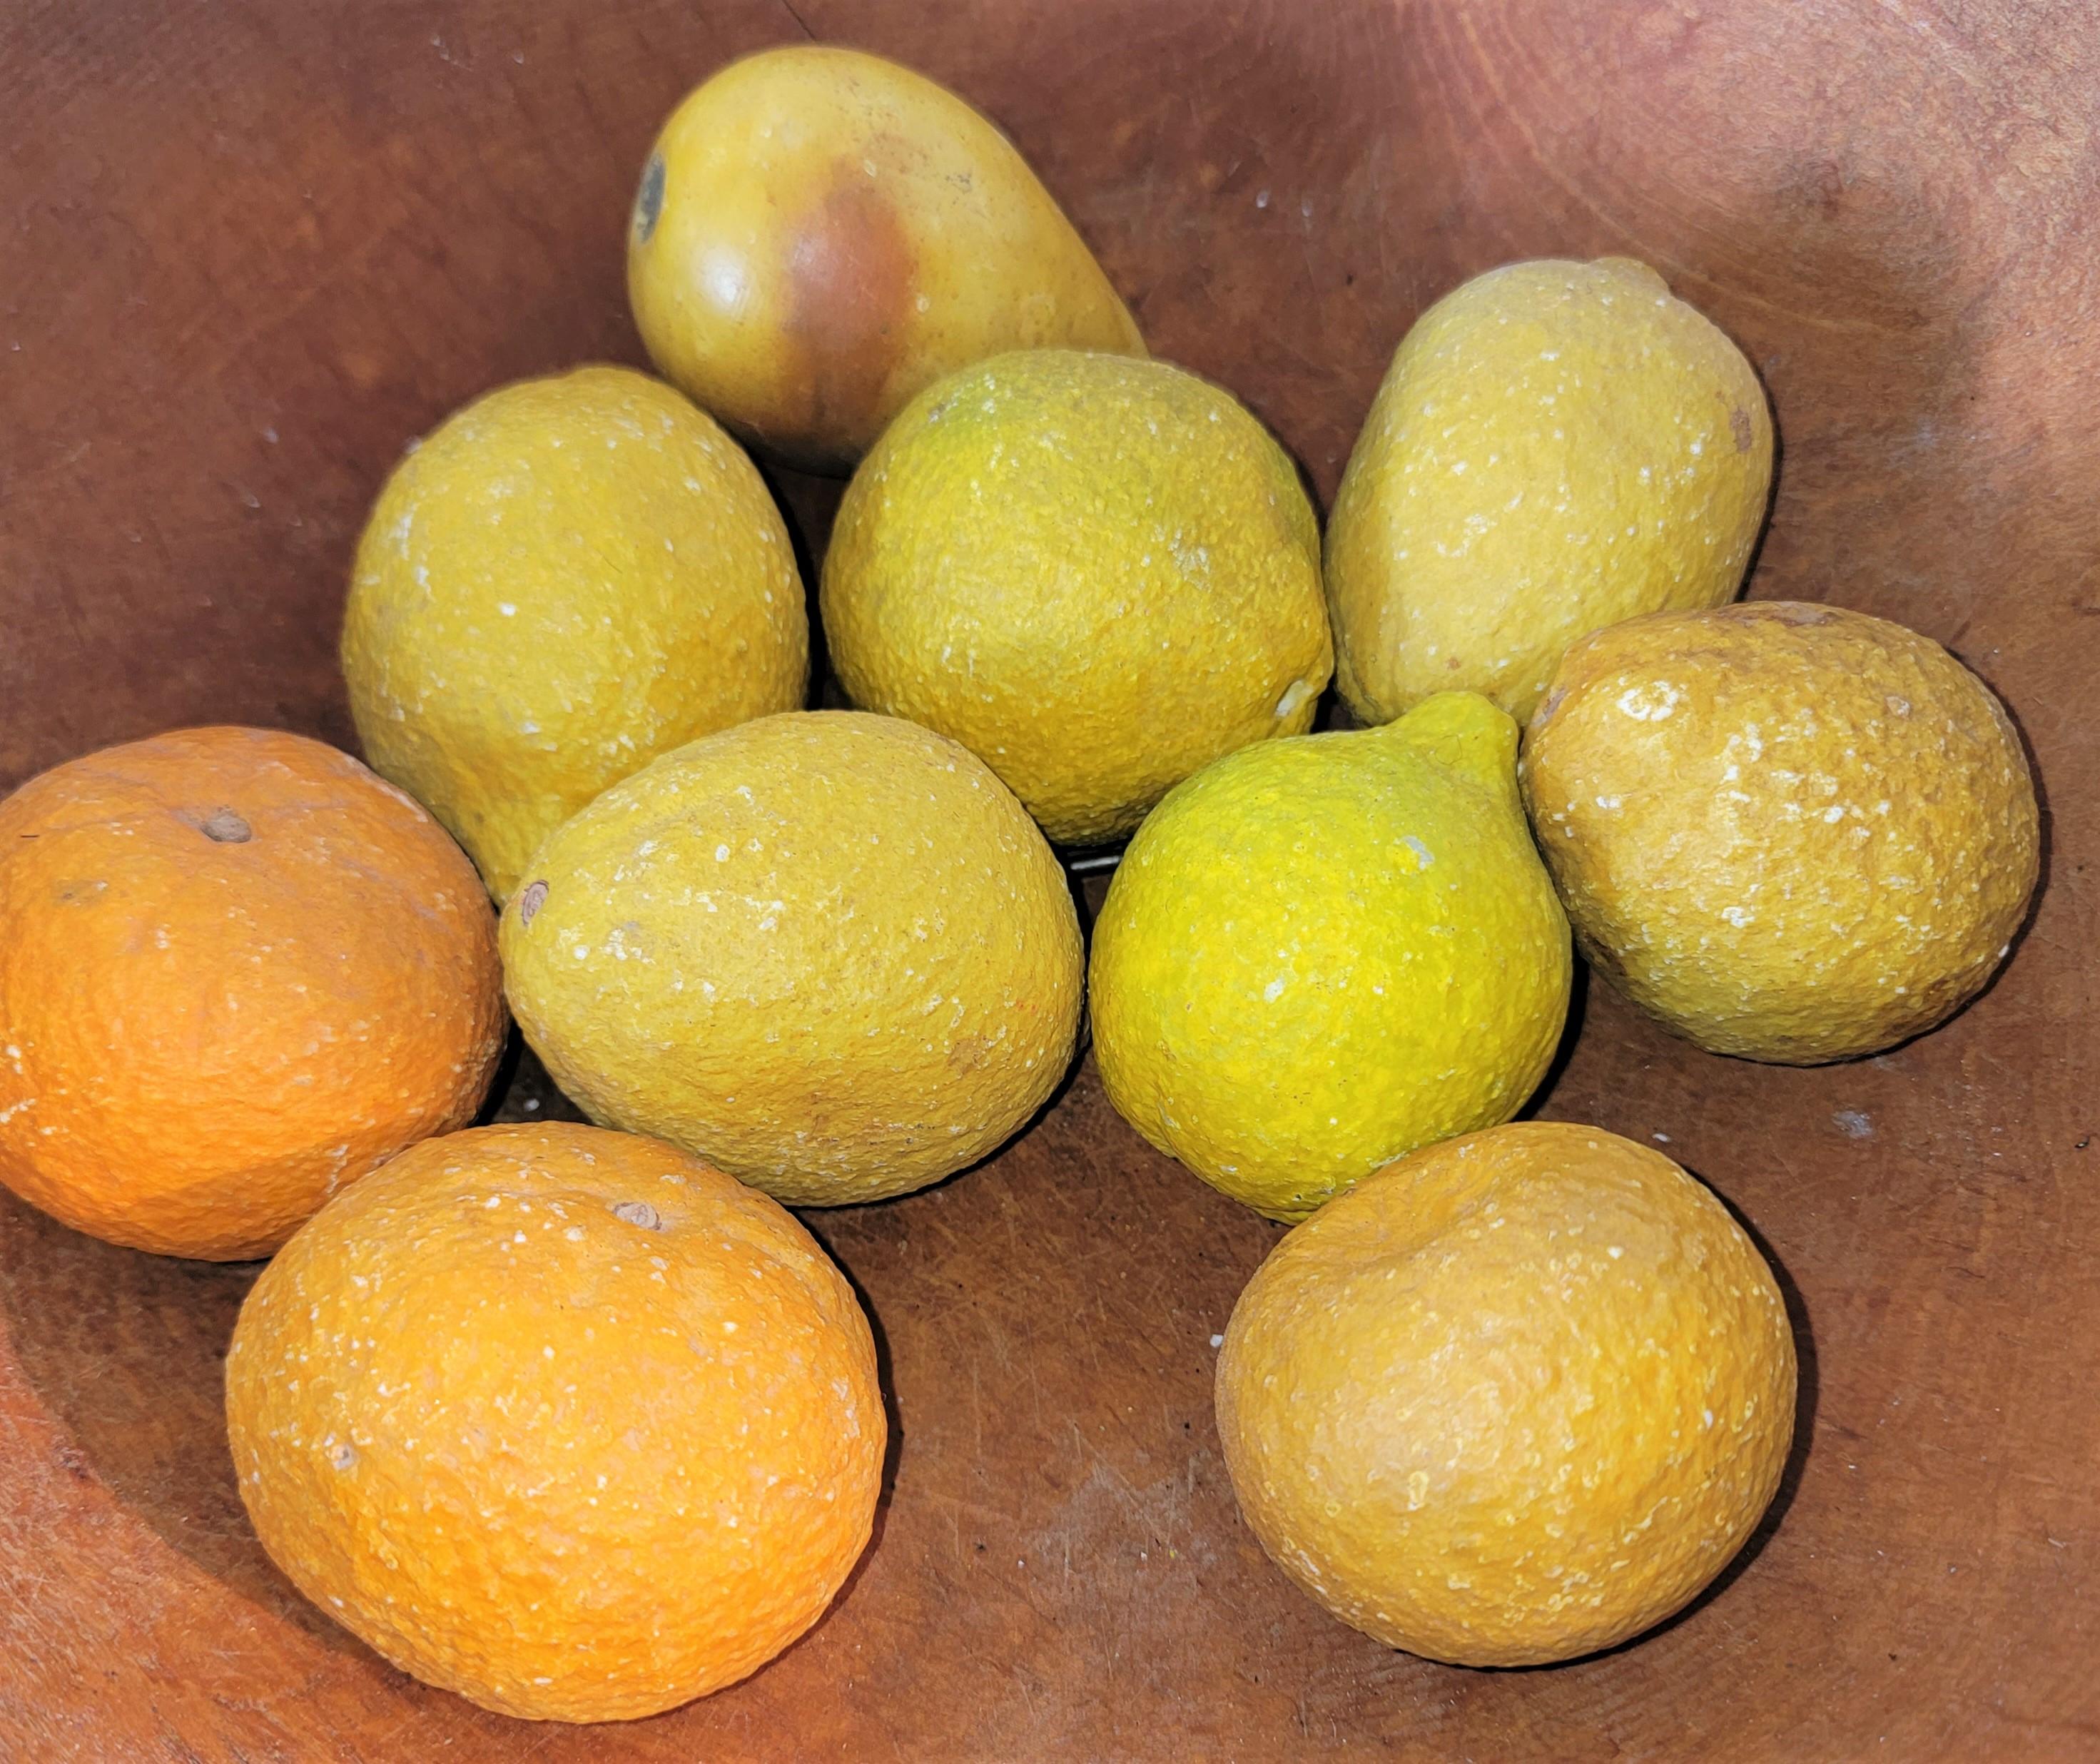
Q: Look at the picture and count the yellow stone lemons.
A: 6